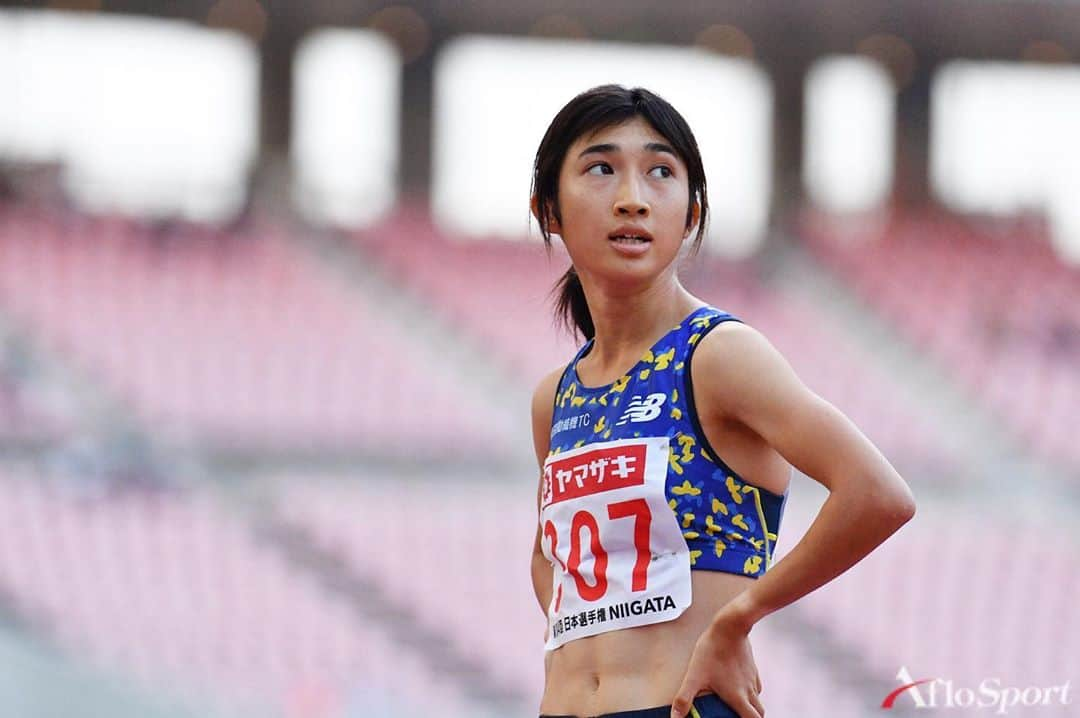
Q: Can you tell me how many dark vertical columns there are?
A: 4